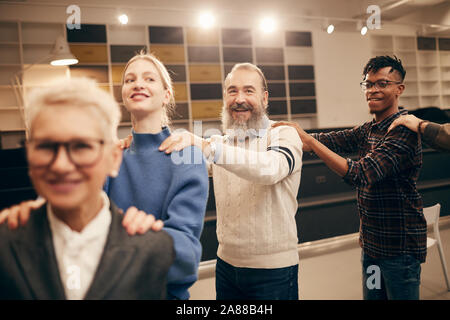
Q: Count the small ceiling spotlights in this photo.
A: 5